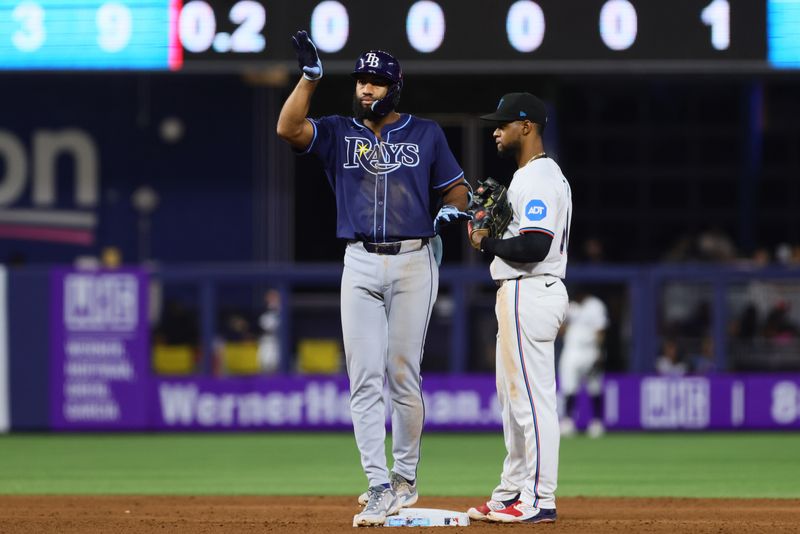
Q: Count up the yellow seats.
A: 3